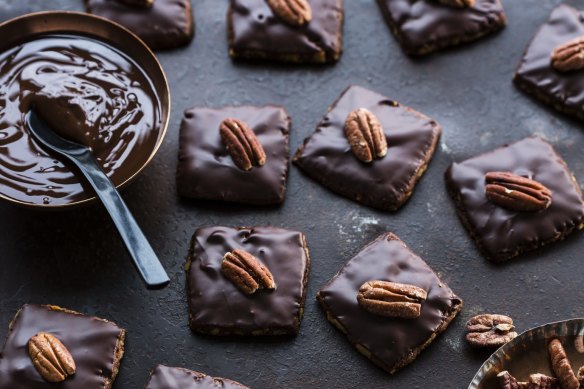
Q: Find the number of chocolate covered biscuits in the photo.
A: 11